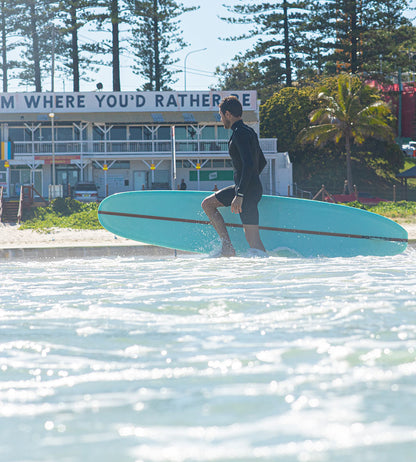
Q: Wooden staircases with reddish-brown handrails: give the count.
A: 1